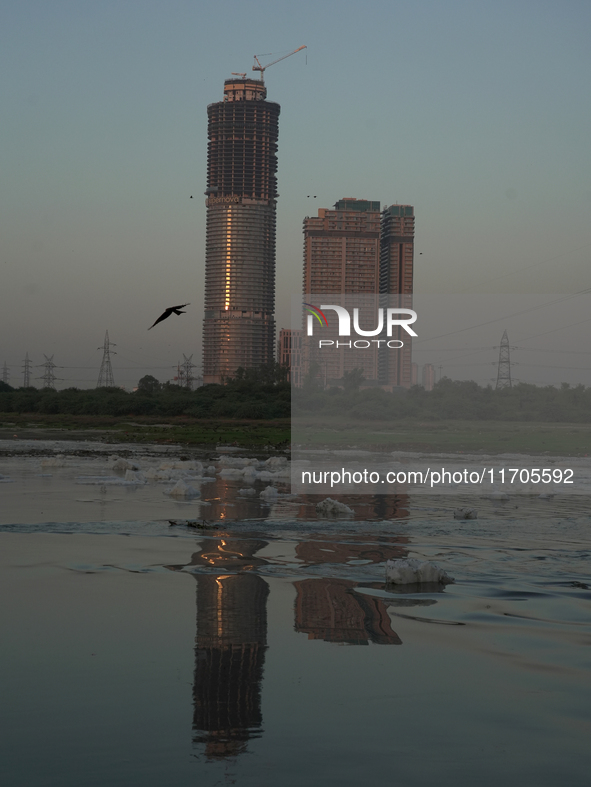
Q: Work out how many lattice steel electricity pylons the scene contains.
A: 6